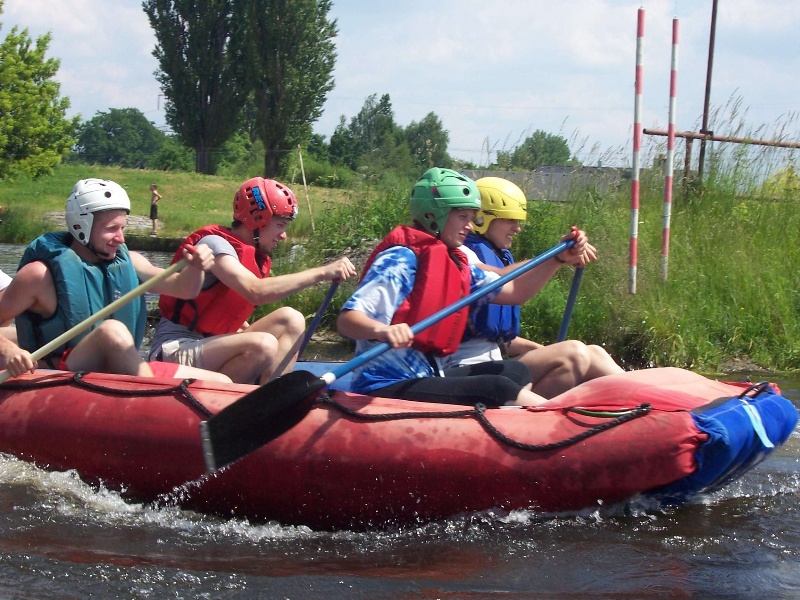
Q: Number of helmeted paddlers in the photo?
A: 4